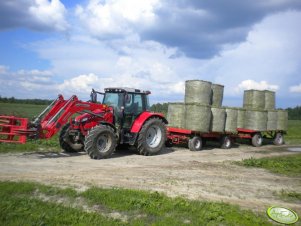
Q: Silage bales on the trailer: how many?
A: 12